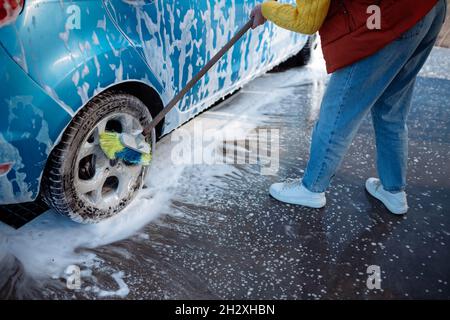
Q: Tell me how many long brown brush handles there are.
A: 1